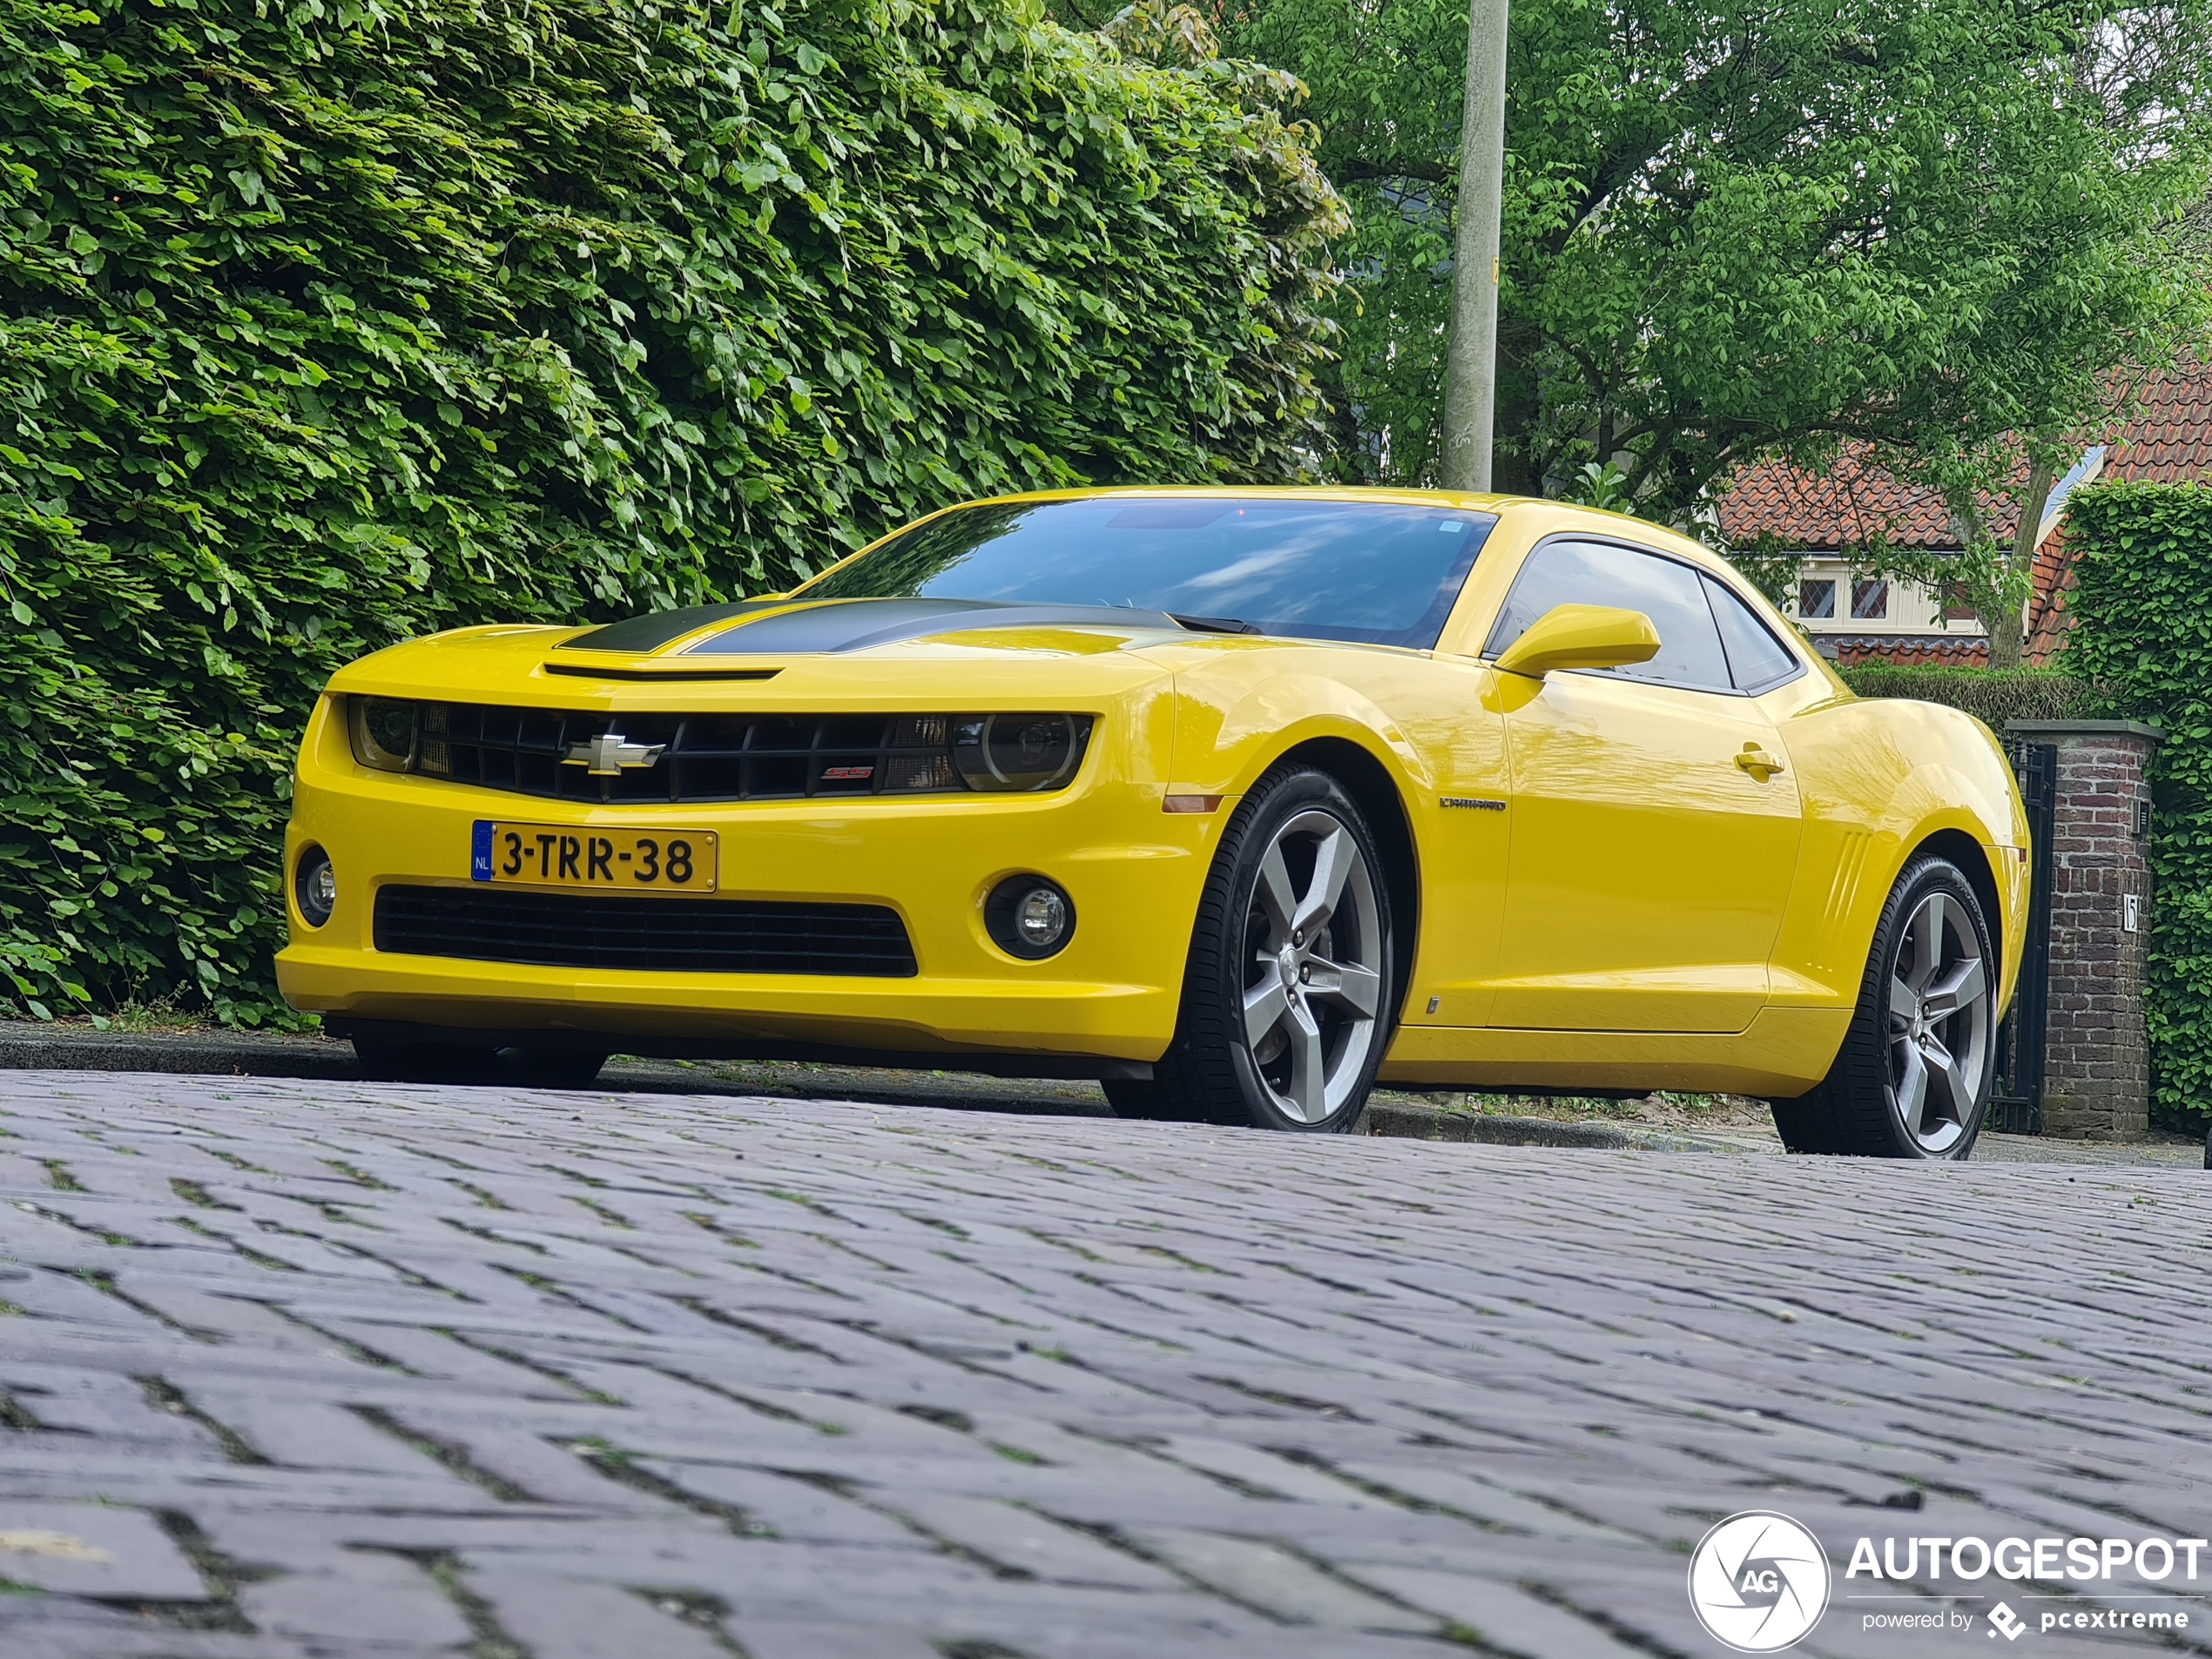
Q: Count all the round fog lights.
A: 2